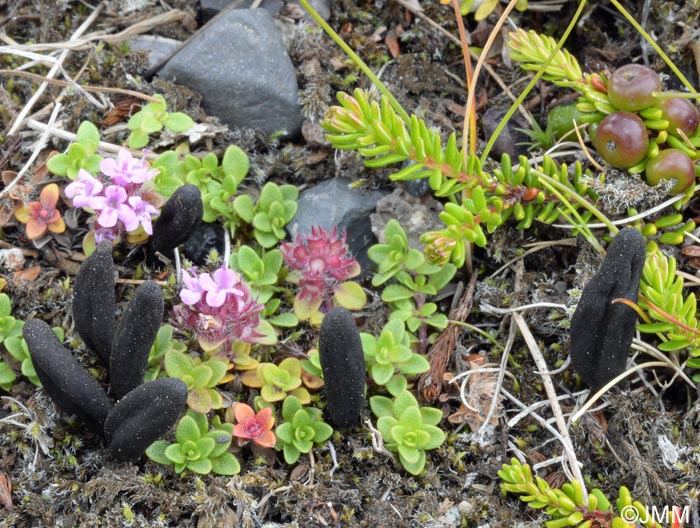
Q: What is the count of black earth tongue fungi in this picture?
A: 7